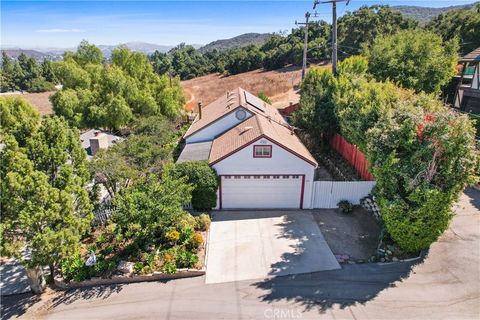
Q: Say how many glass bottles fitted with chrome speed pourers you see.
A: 0